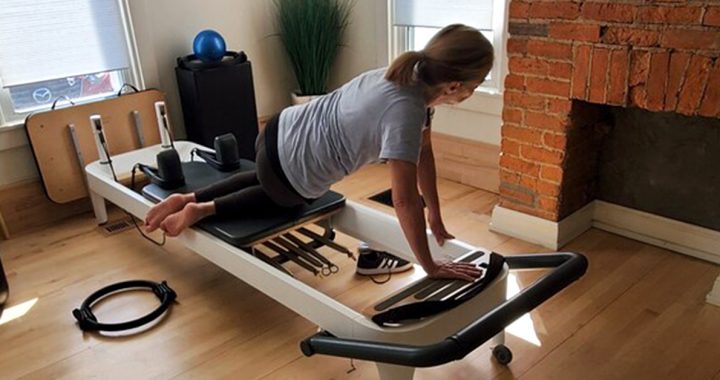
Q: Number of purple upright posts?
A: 0